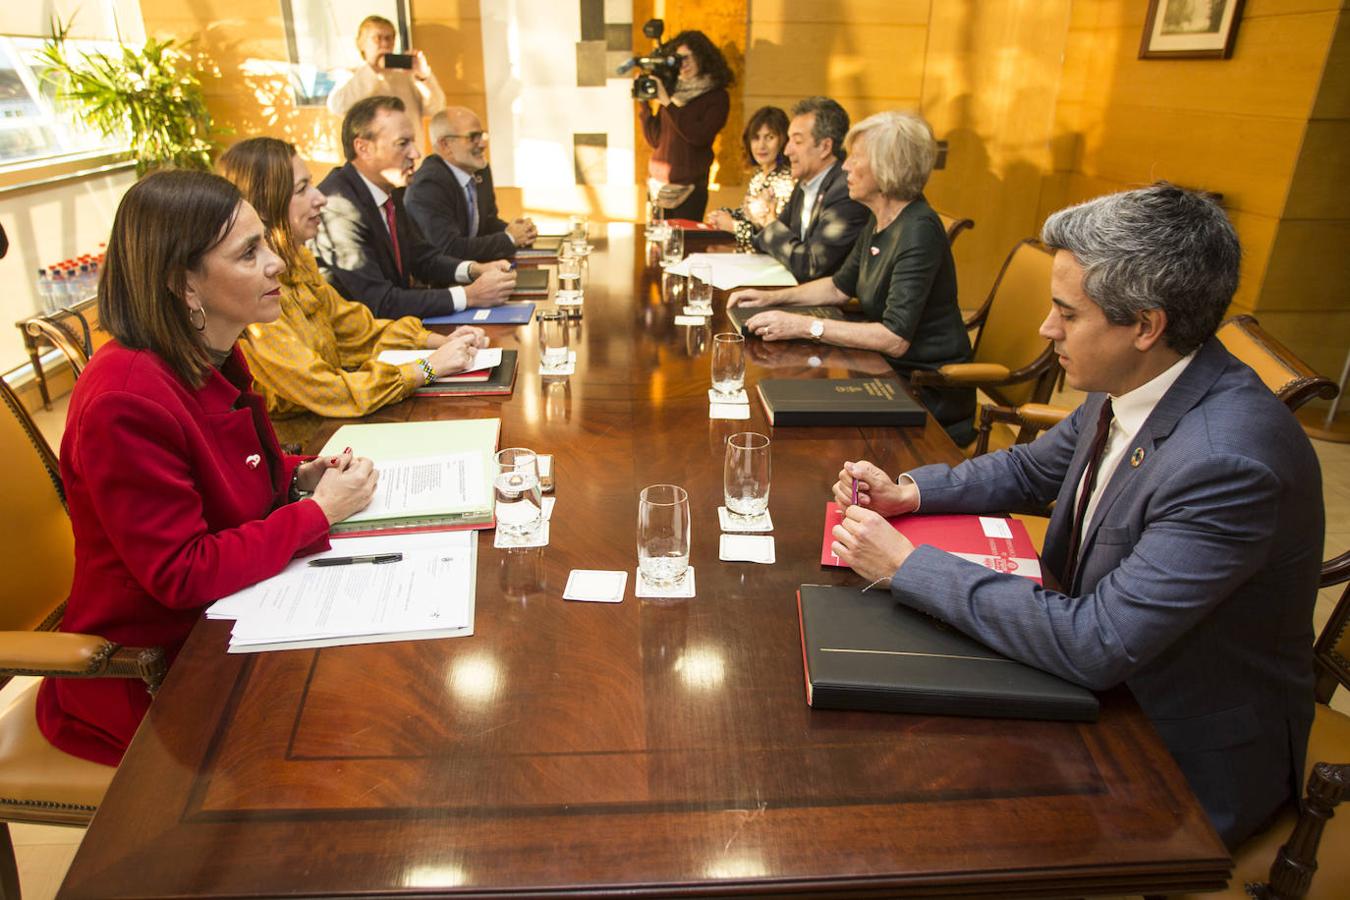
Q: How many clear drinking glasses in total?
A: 10